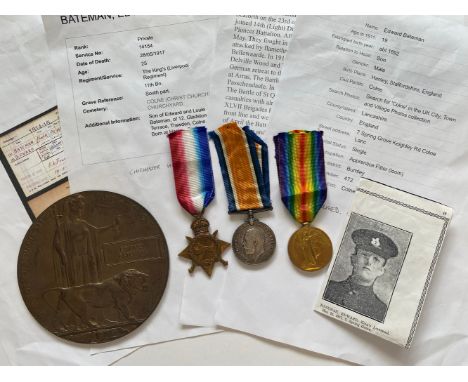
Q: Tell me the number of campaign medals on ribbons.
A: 3